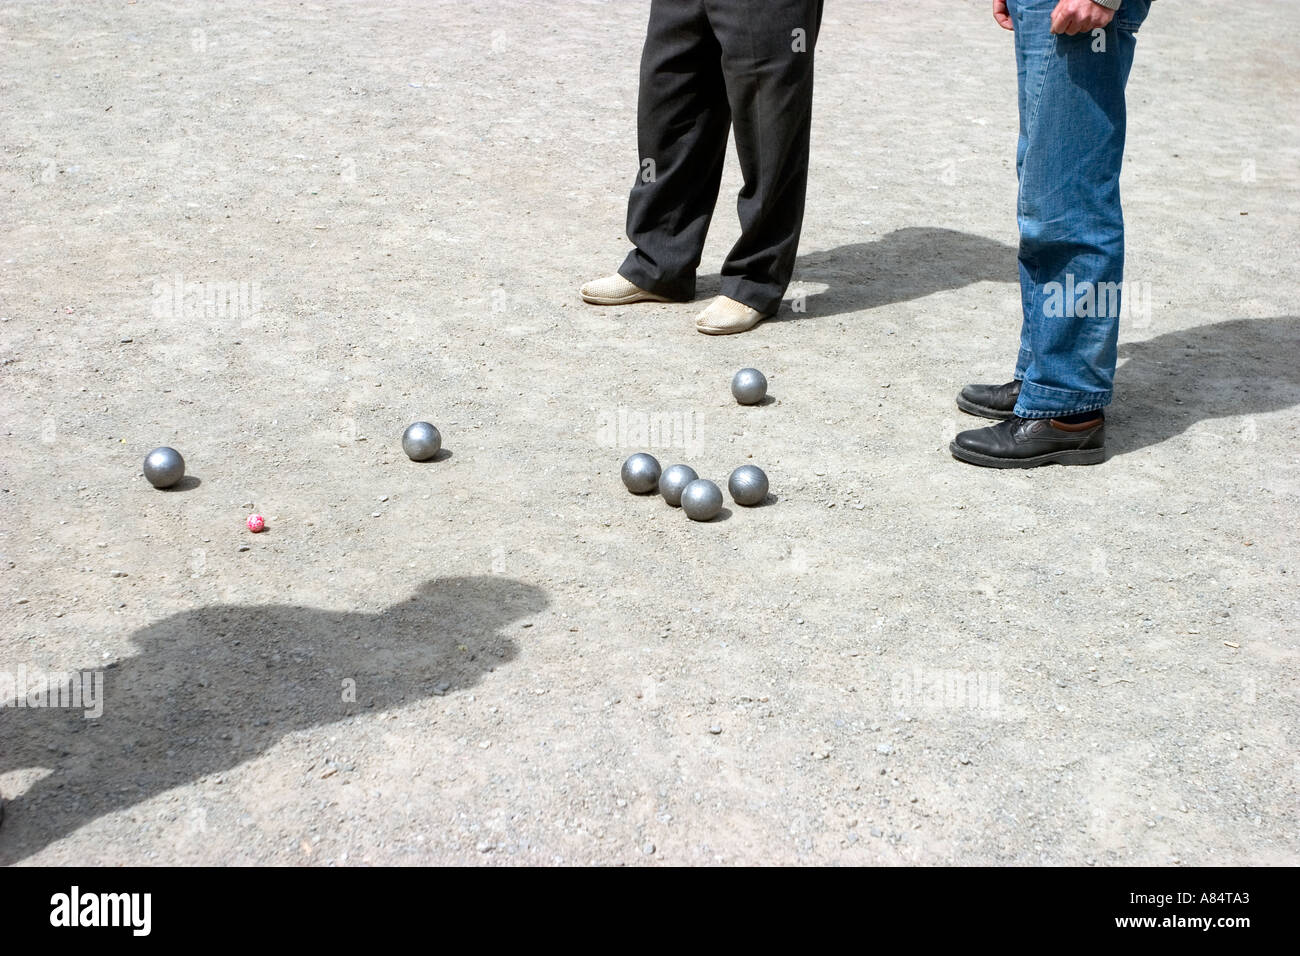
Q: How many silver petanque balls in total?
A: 7